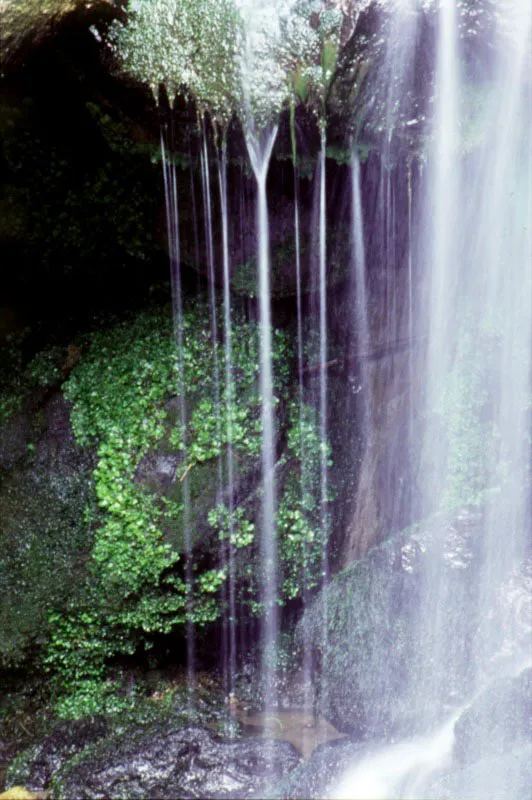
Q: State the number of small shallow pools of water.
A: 1